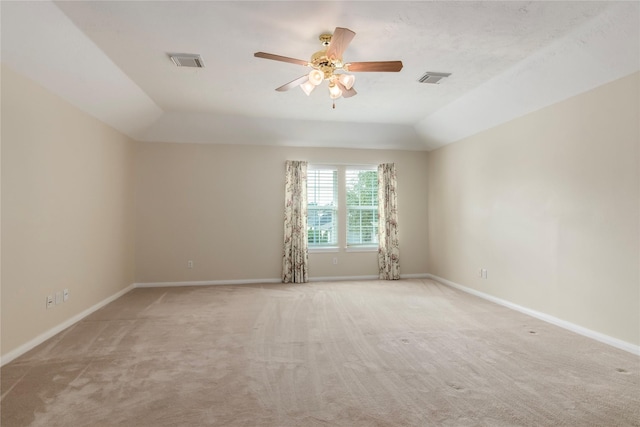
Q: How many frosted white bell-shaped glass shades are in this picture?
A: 4